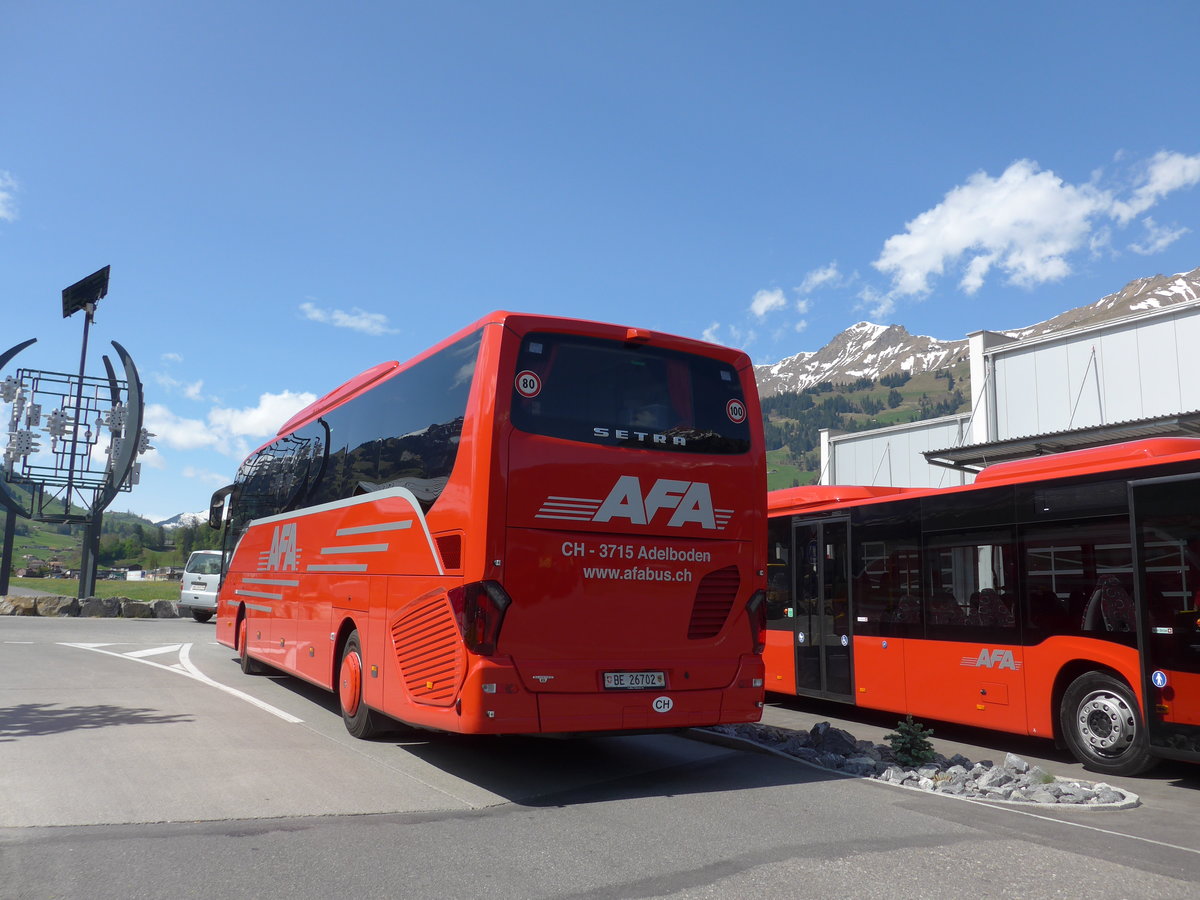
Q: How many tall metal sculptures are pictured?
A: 1